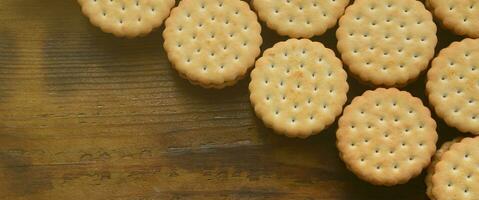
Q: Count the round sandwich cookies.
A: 9